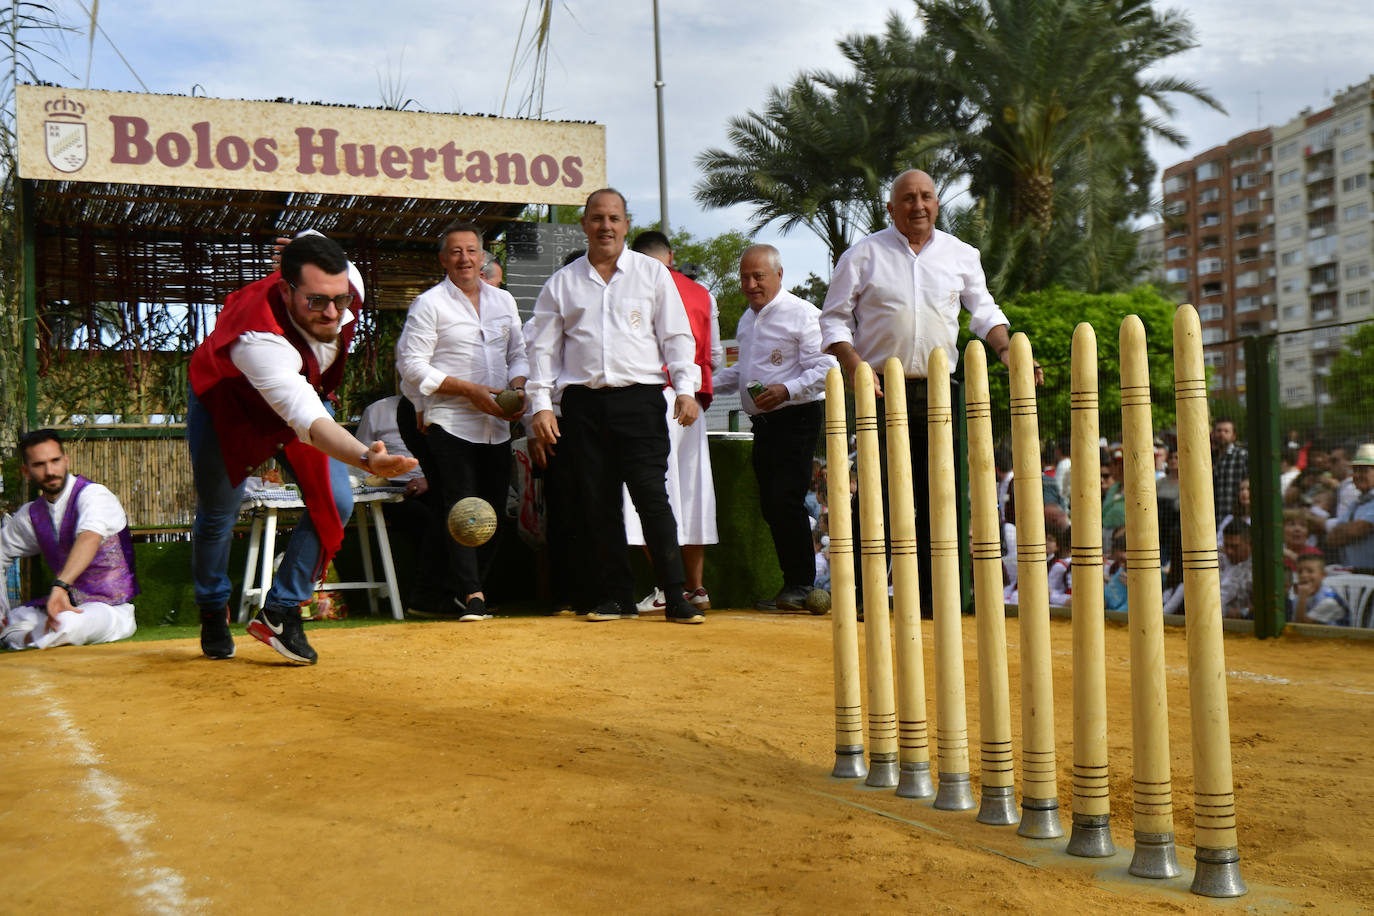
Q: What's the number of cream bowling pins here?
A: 9